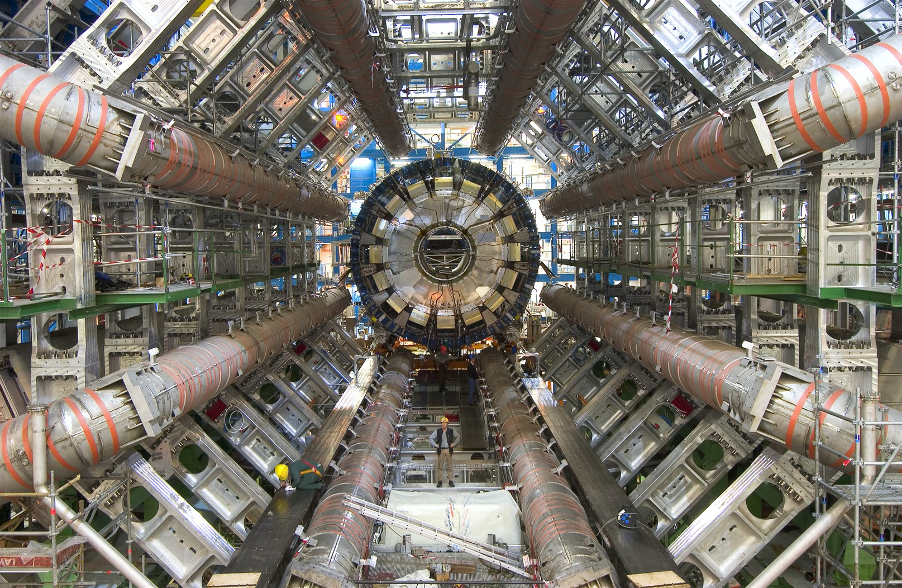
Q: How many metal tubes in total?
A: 8